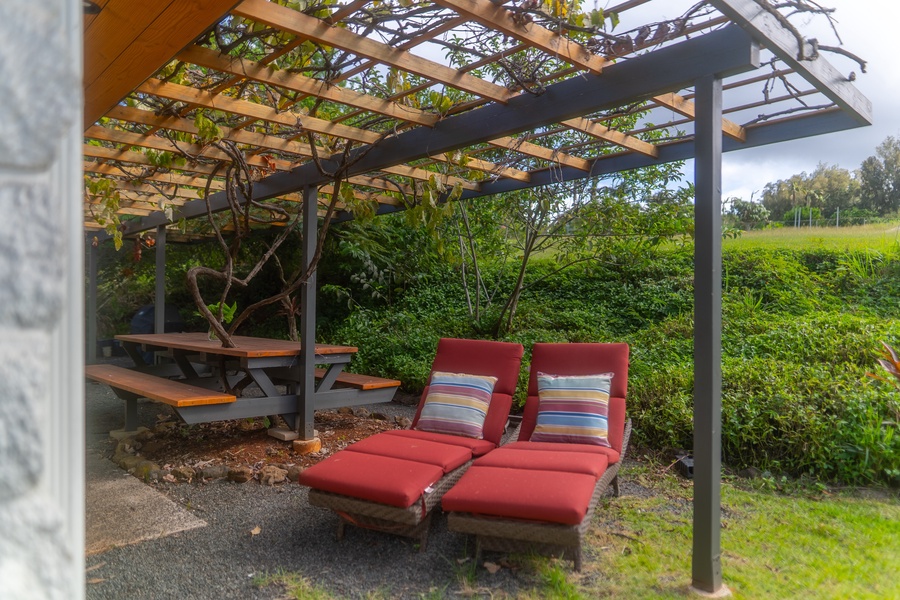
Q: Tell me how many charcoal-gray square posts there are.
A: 4